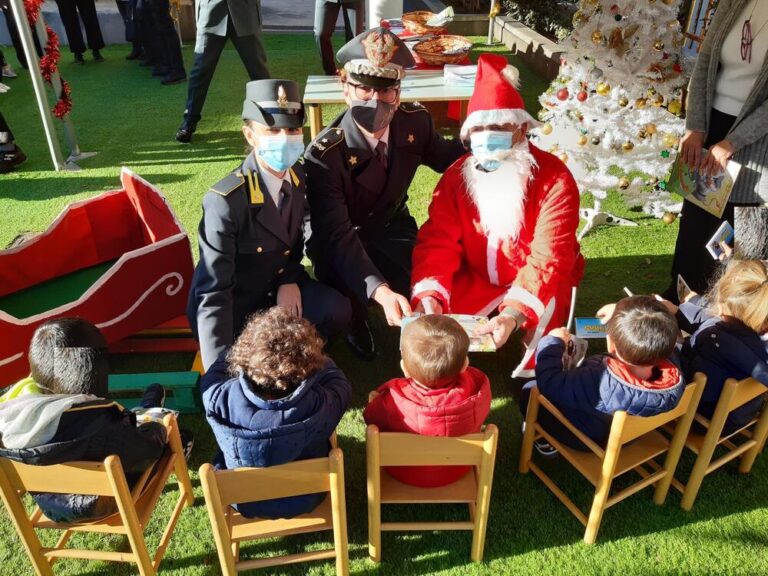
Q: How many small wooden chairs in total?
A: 5